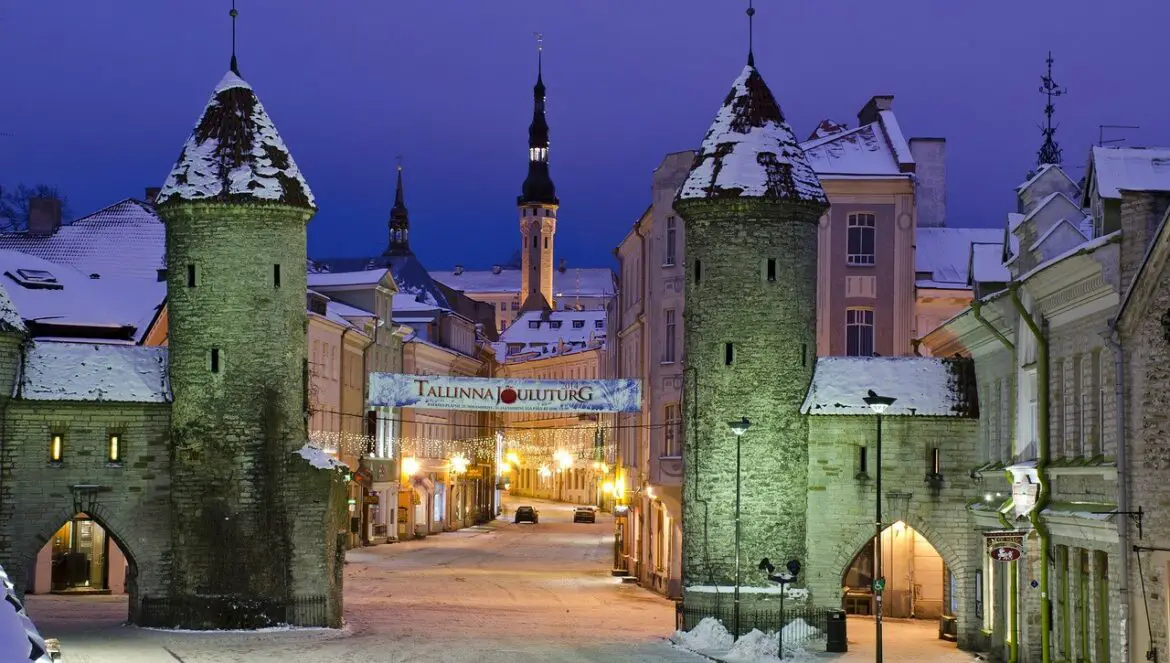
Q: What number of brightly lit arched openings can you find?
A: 2